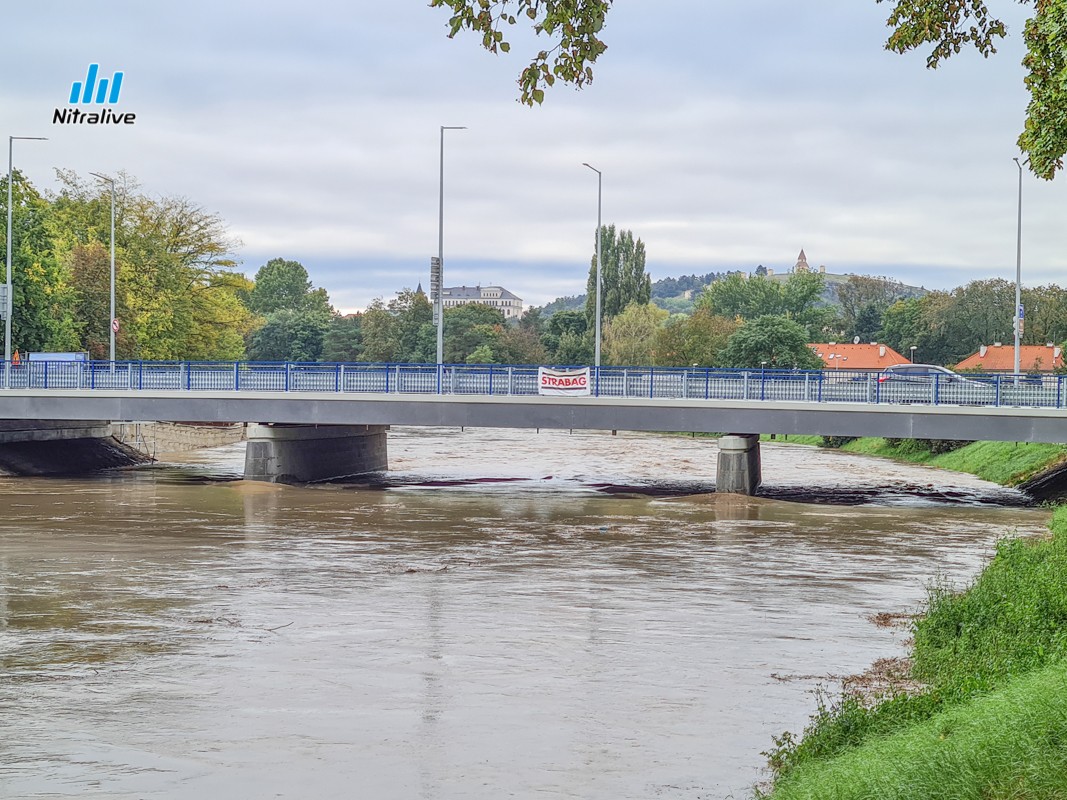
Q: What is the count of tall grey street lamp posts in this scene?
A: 5